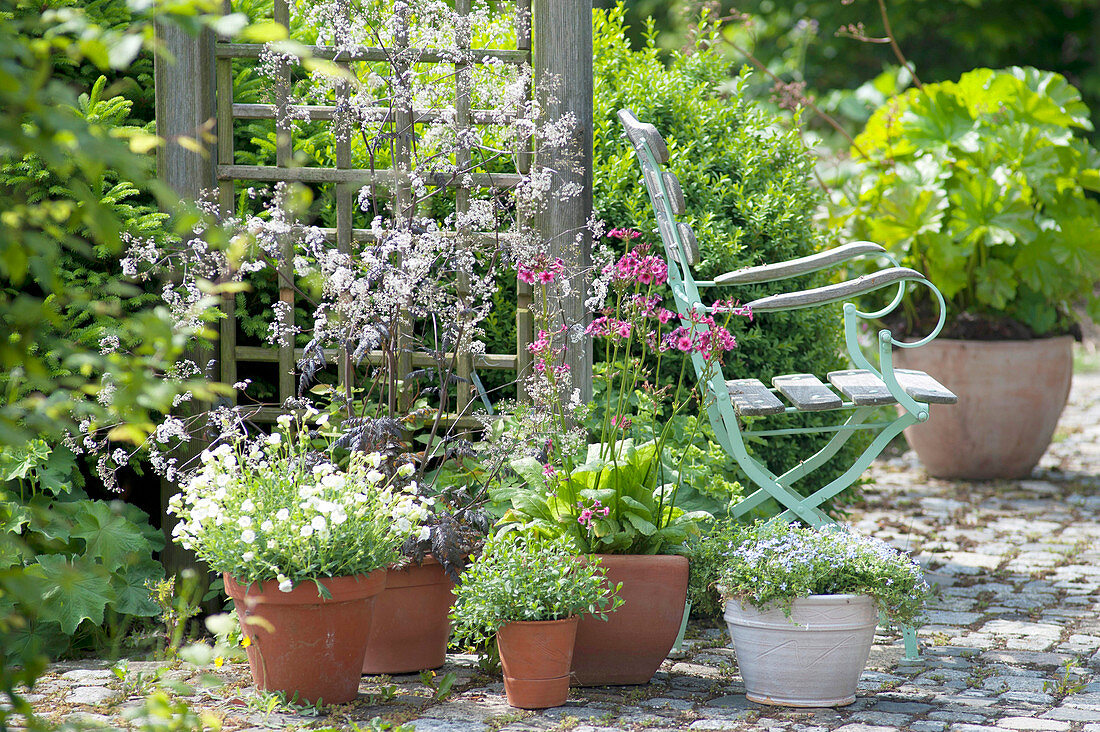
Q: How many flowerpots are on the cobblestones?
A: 6